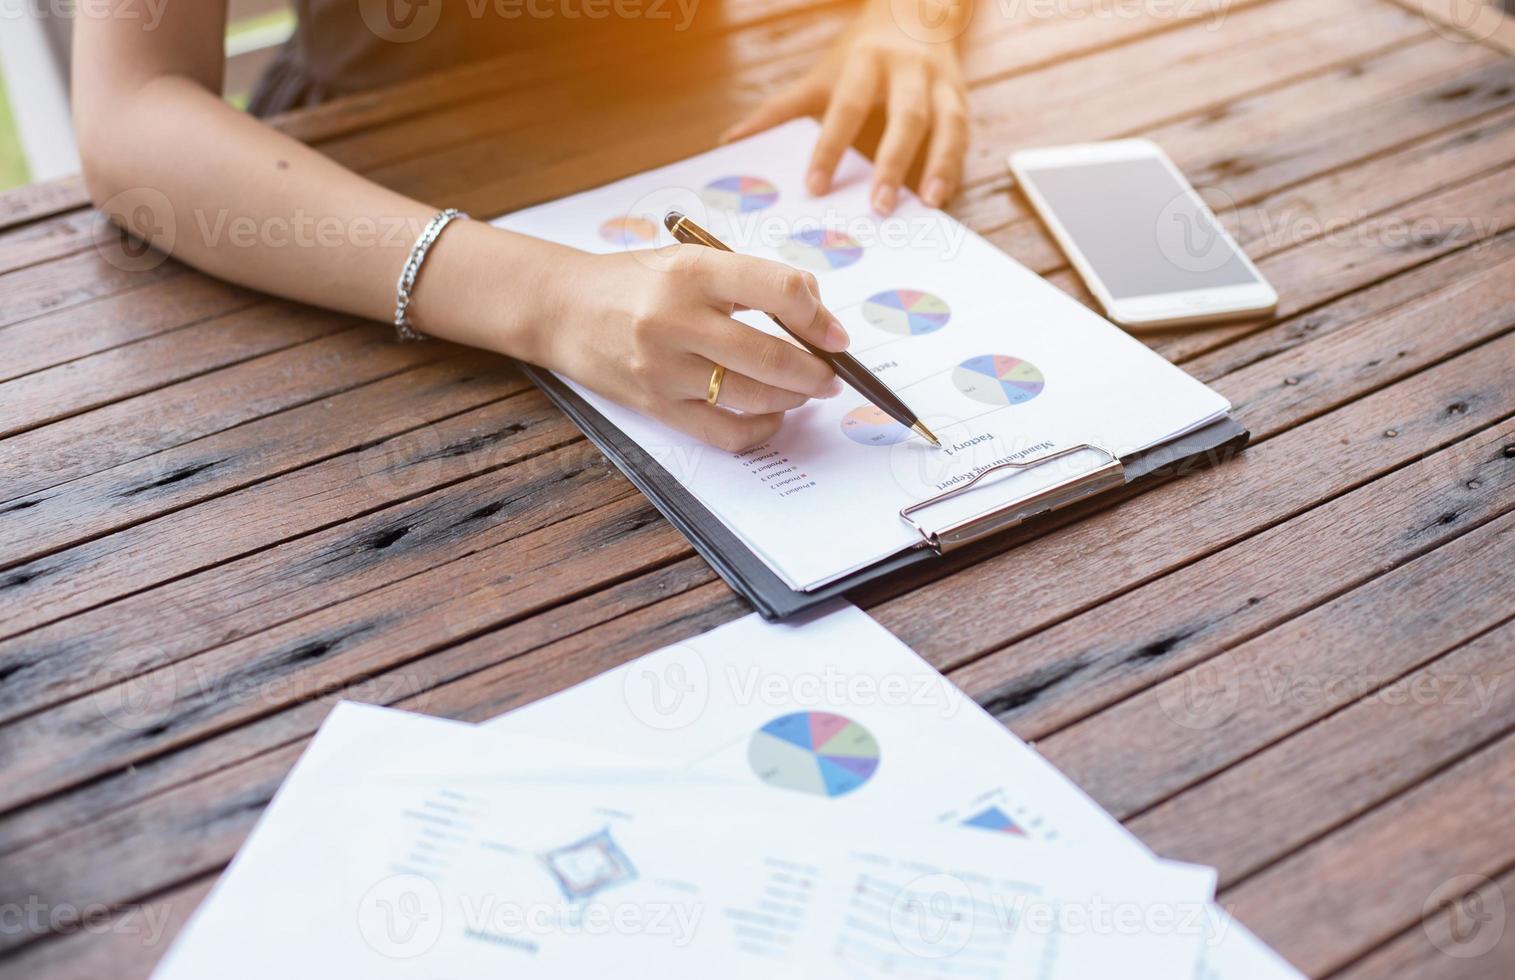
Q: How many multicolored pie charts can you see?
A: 7